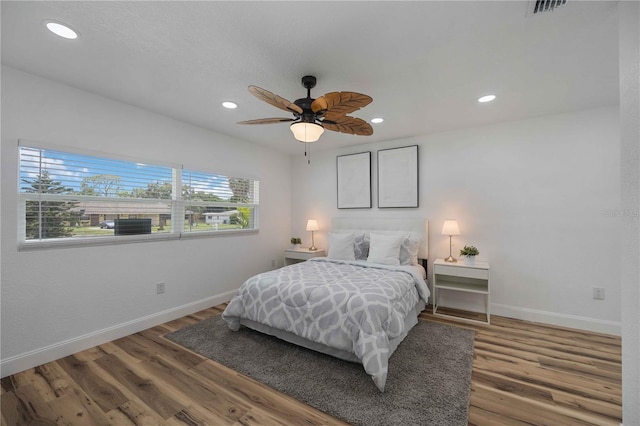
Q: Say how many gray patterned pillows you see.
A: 2